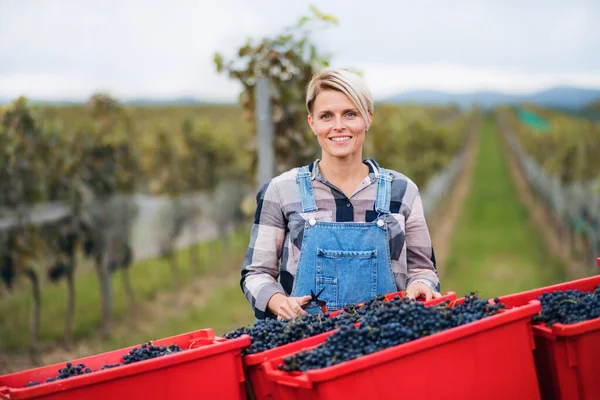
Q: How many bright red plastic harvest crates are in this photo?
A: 4